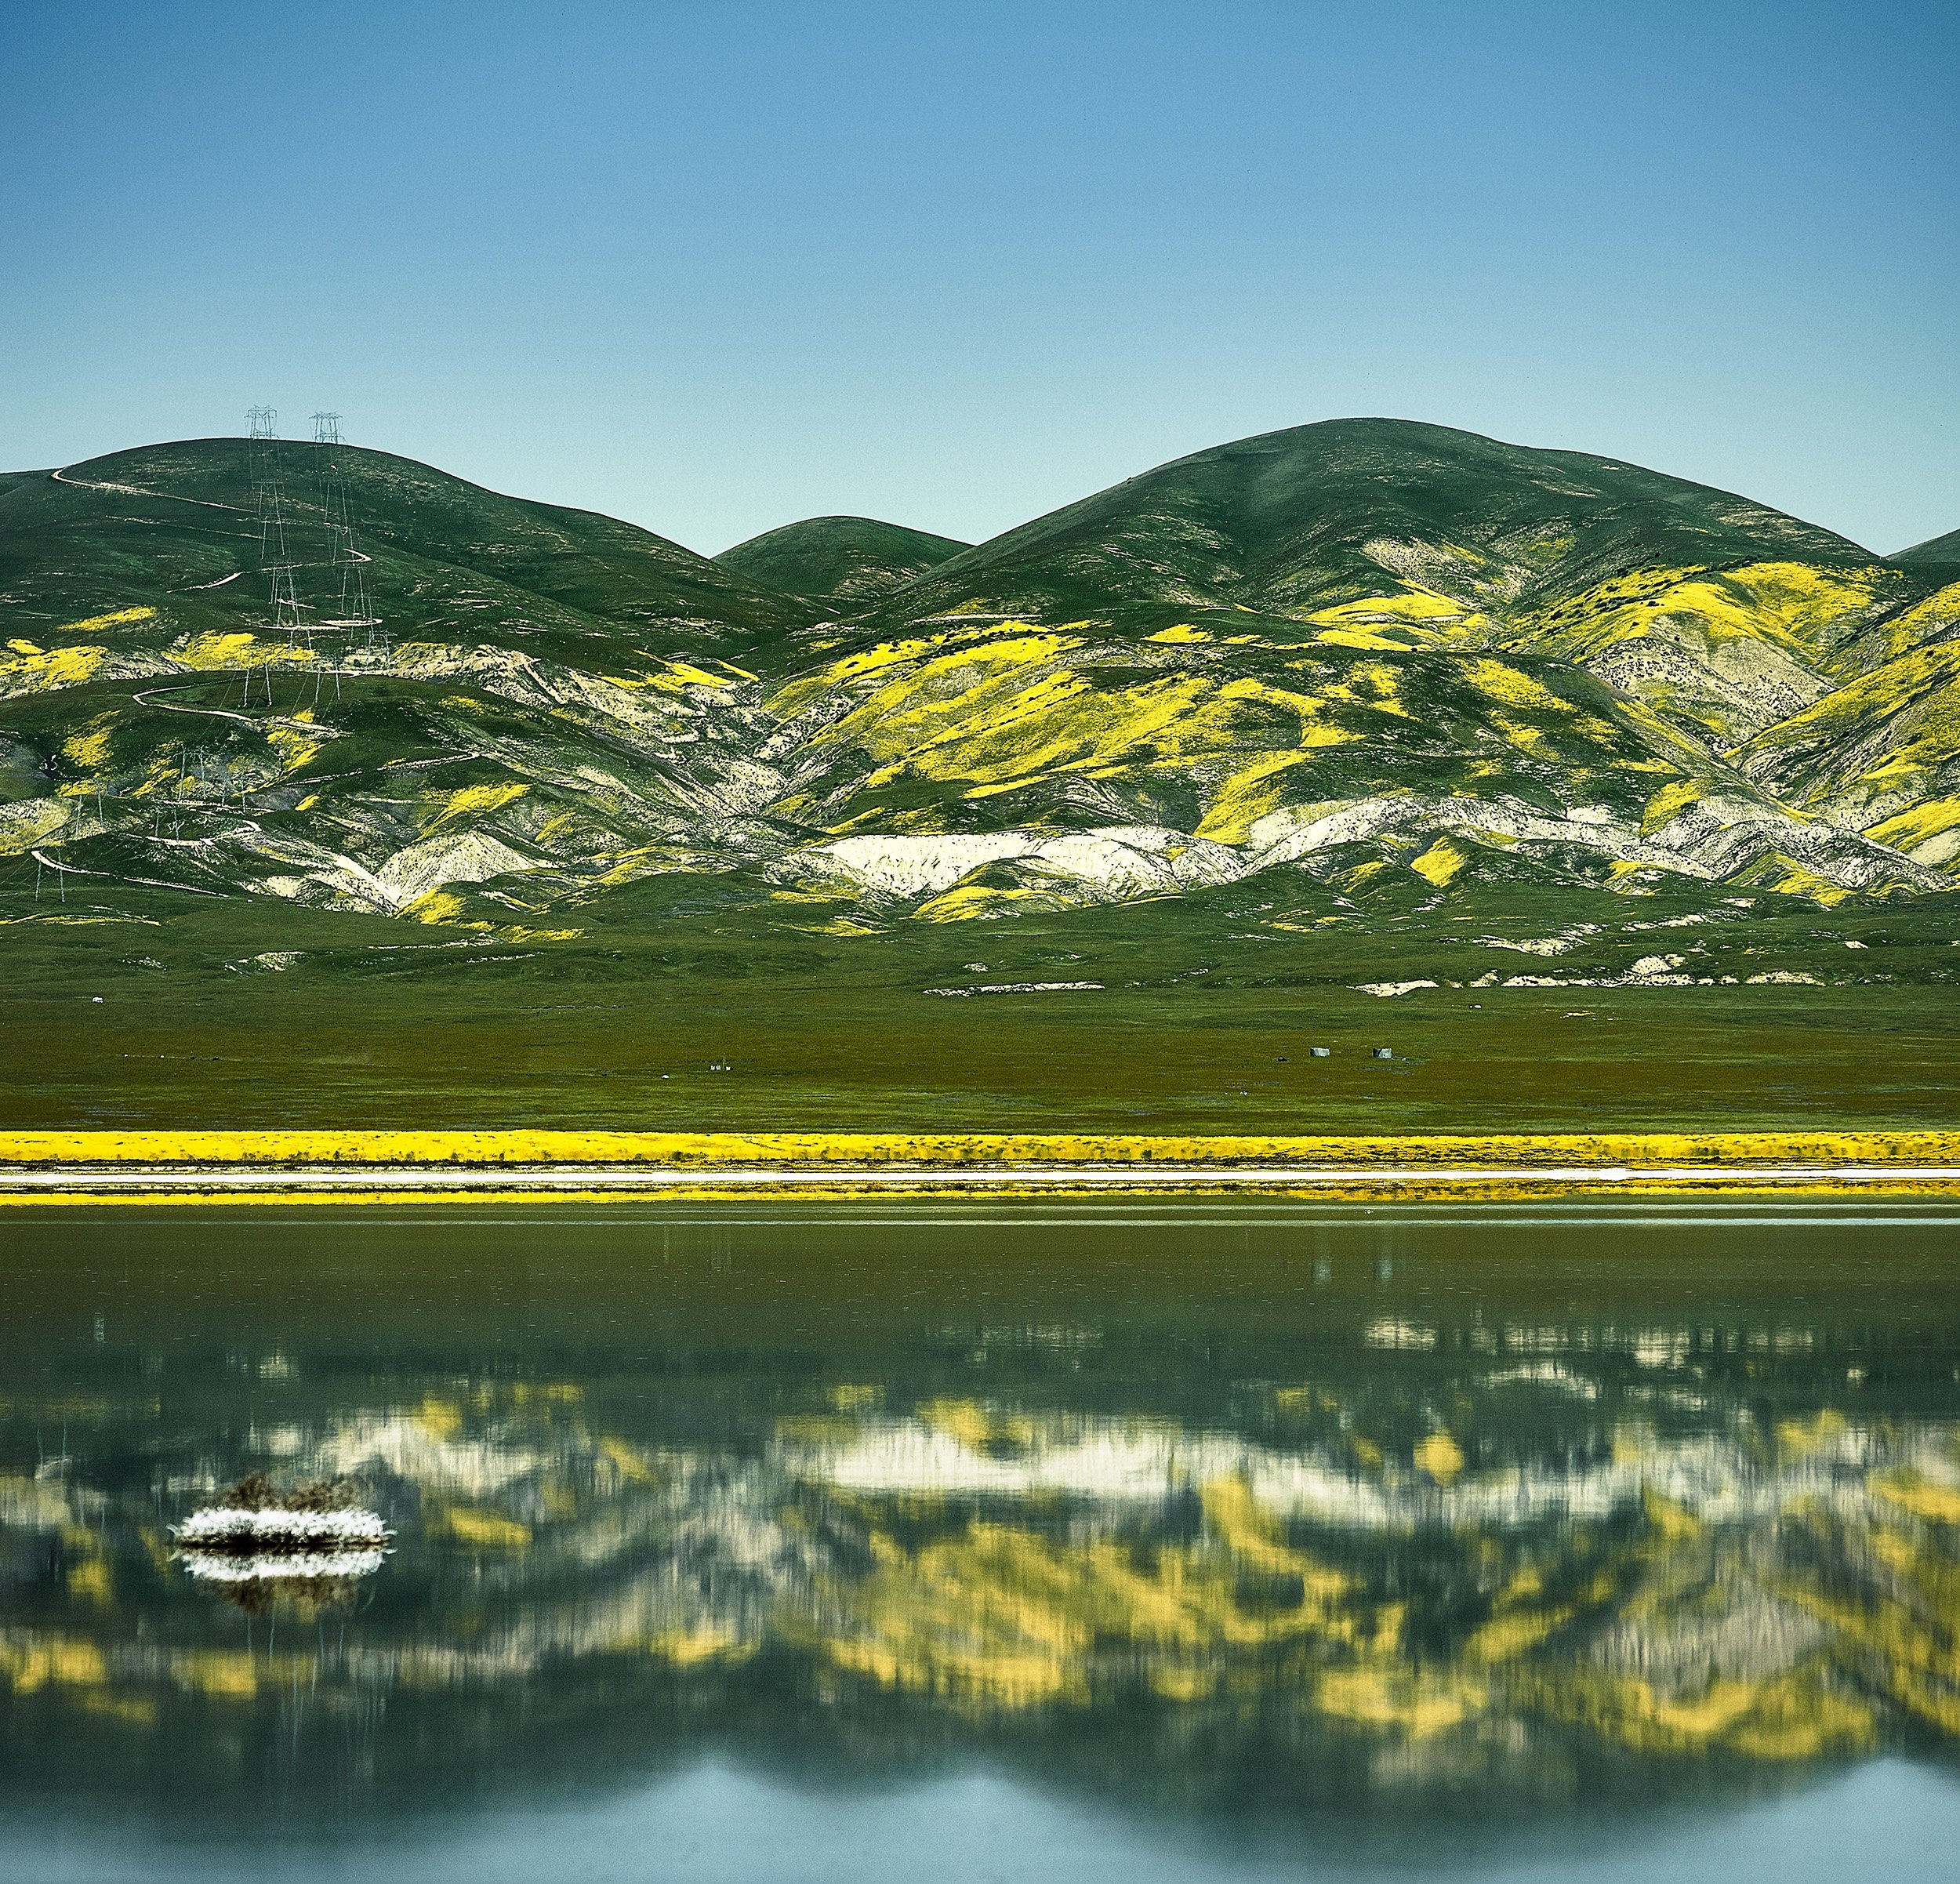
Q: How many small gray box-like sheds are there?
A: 2